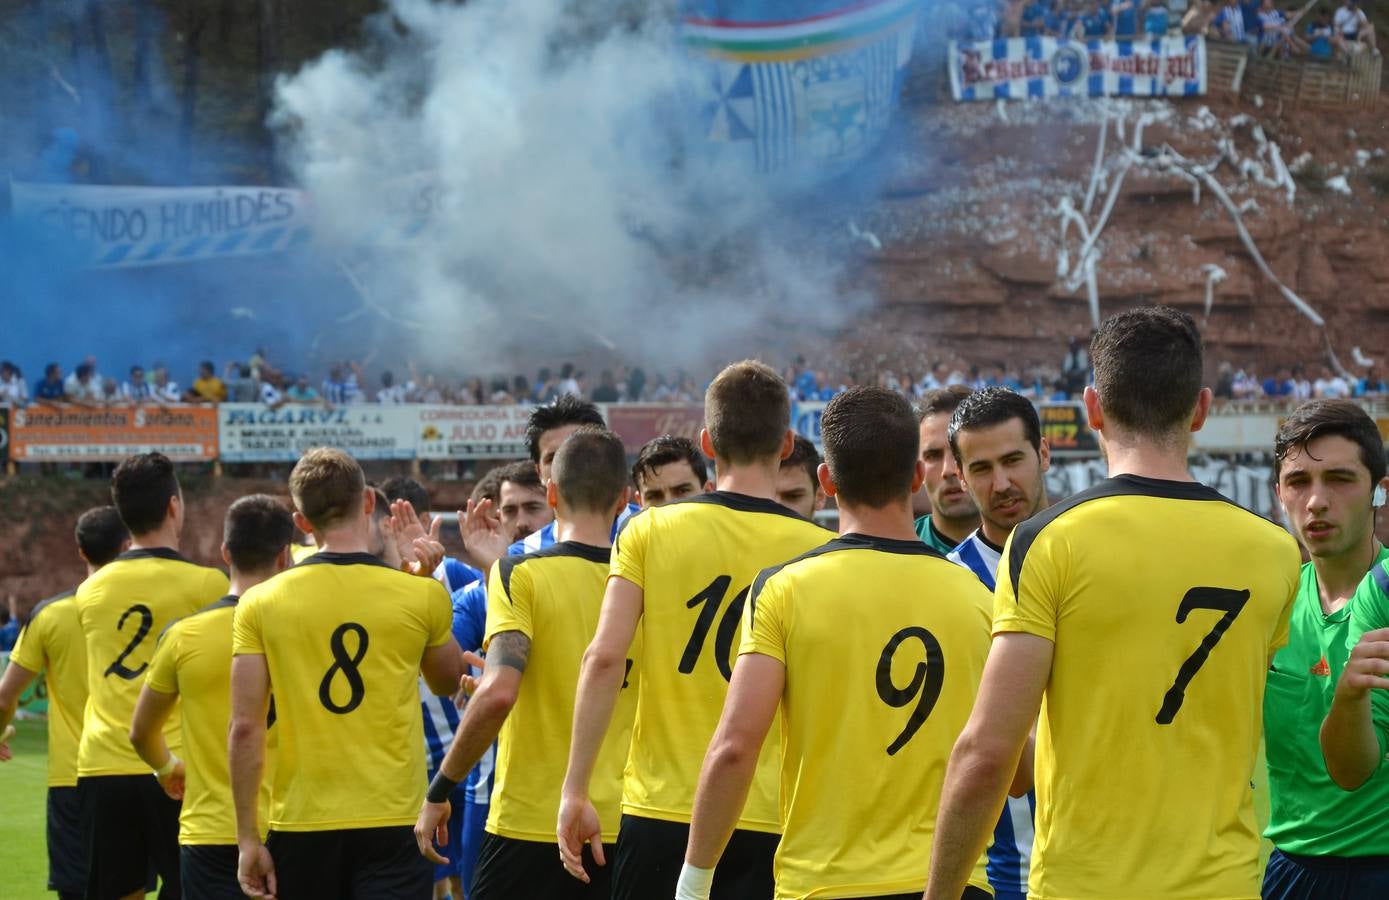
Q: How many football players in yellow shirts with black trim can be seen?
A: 8